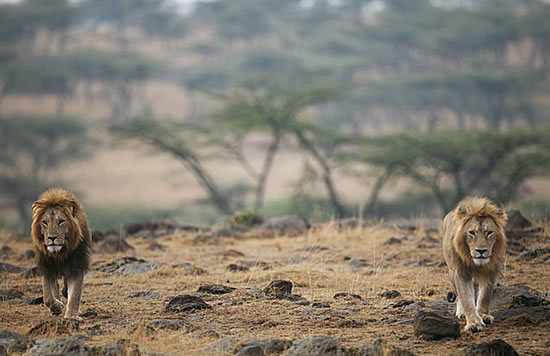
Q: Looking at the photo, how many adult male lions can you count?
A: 2